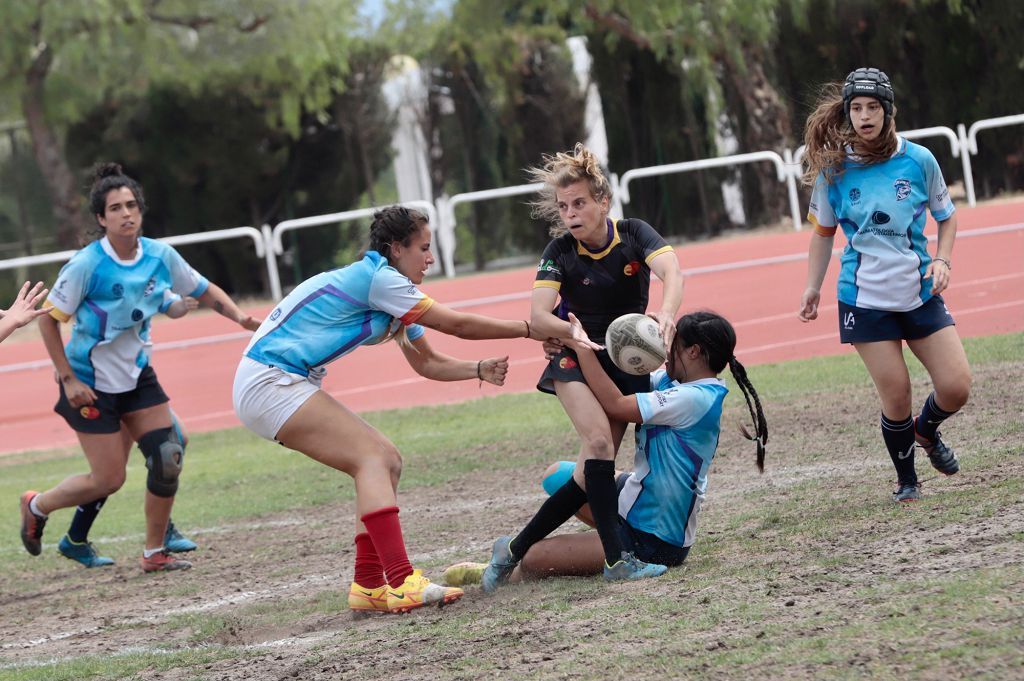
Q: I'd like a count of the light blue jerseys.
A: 4